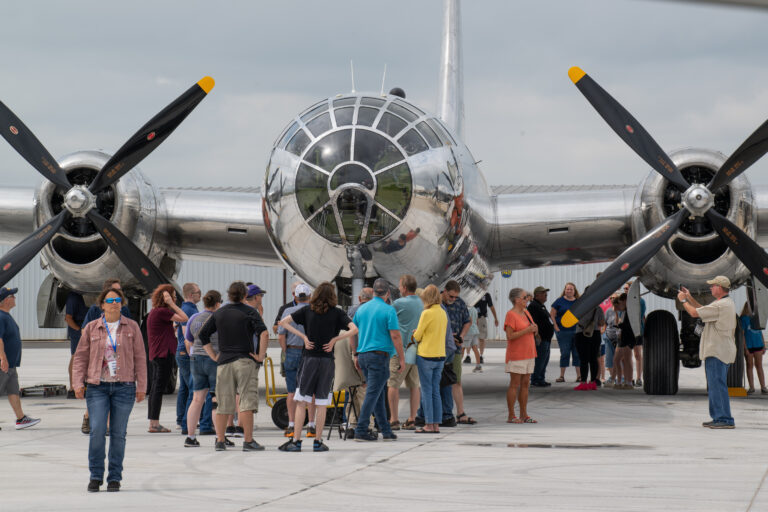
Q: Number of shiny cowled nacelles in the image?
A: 2